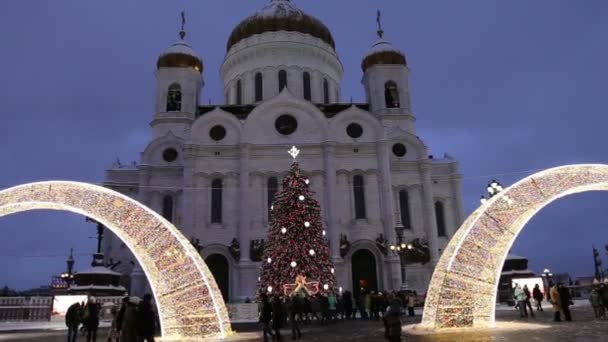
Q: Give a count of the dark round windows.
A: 5